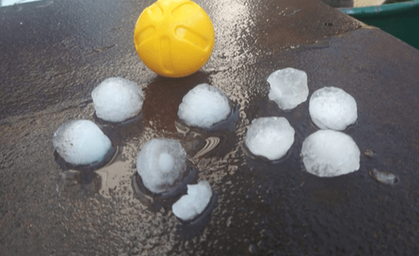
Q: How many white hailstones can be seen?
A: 9